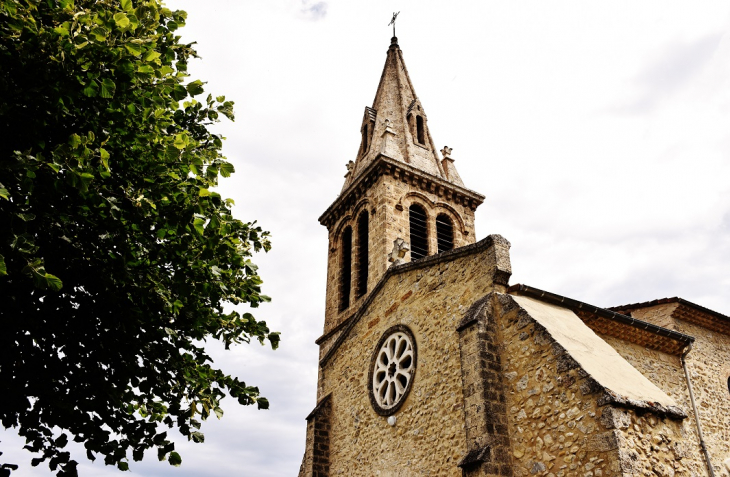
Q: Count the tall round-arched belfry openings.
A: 4